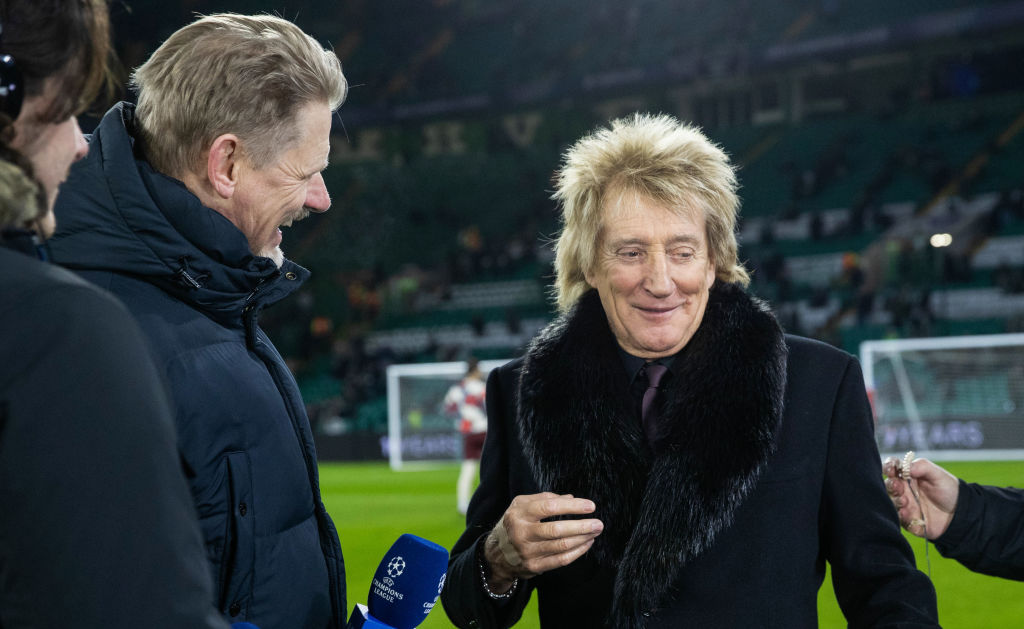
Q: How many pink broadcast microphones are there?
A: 0